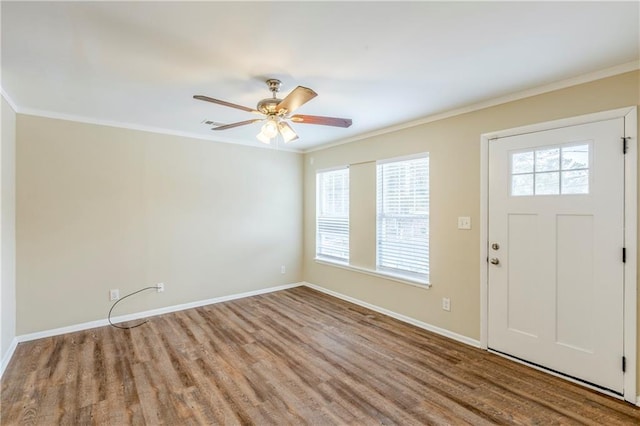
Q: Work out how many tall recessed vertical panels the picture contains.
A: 2